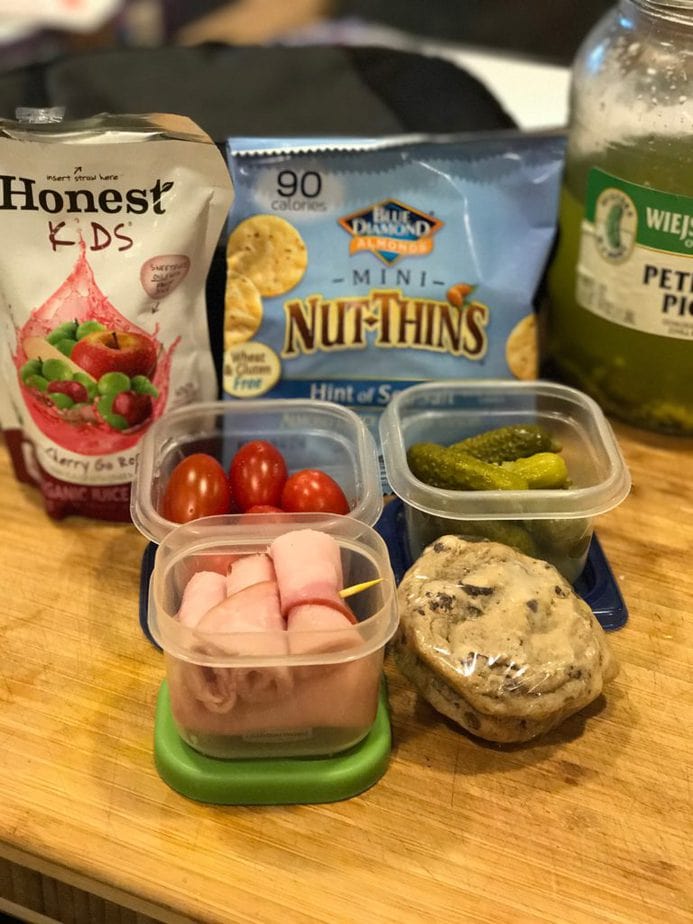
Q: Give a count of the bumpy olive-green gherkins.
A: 3